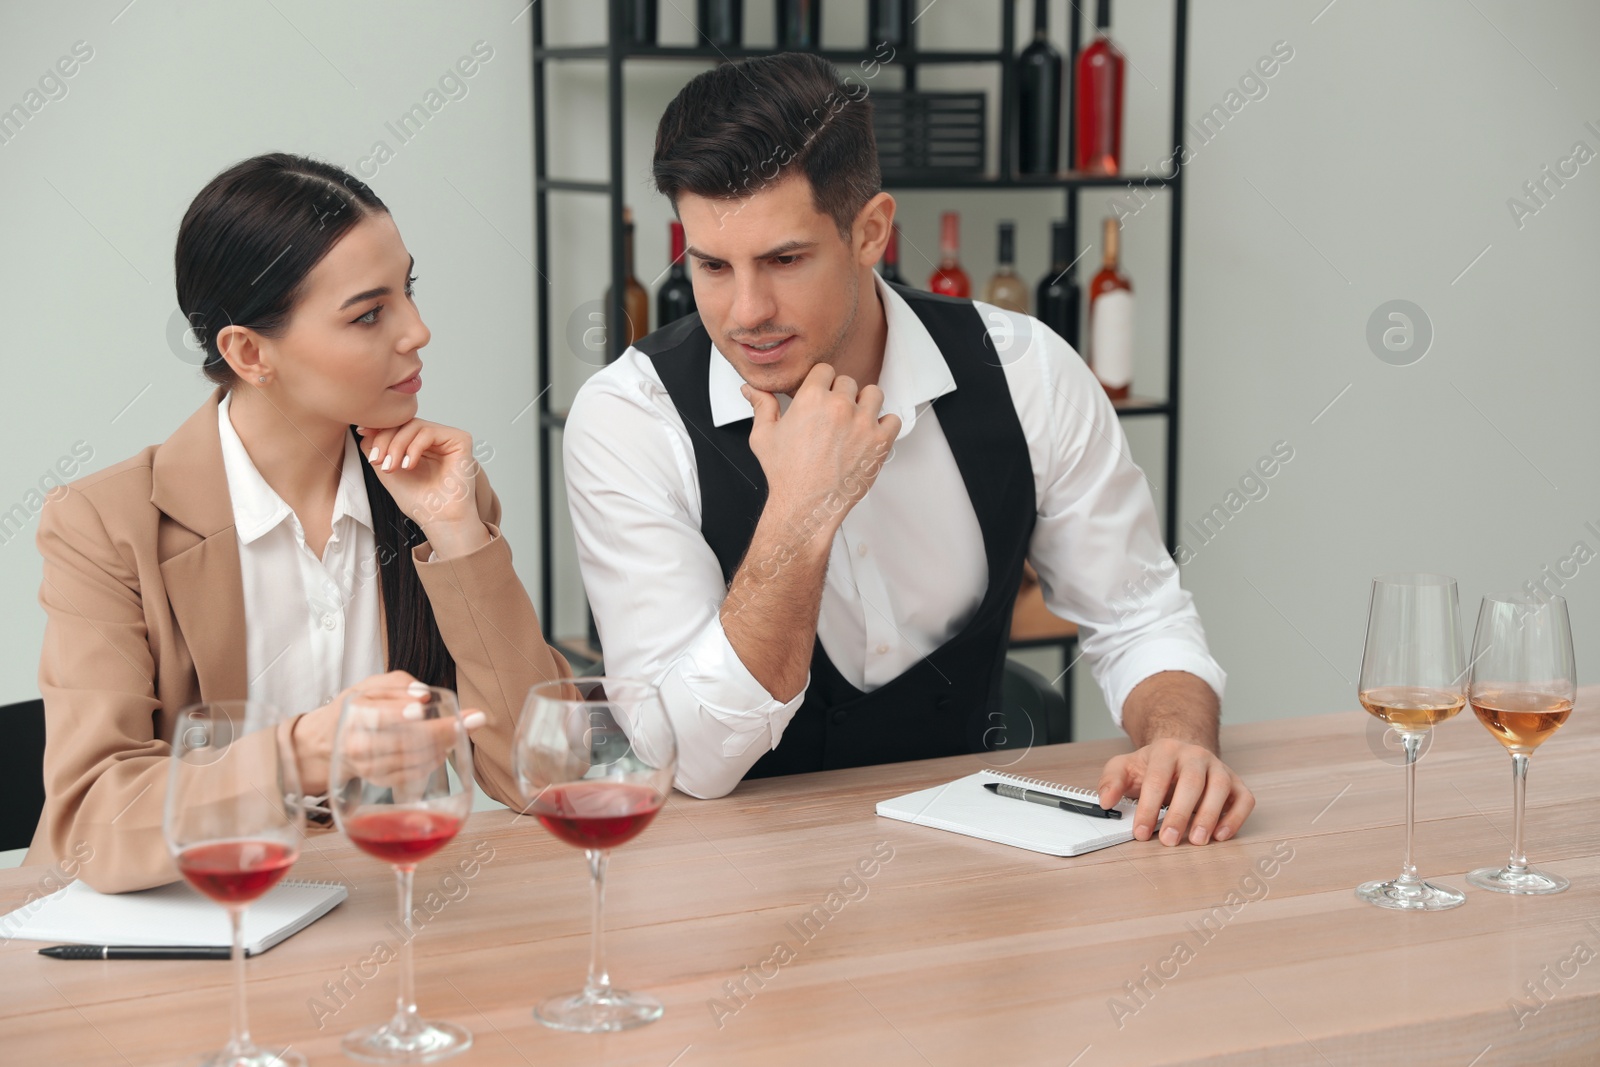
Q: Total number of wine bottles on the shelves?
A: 13